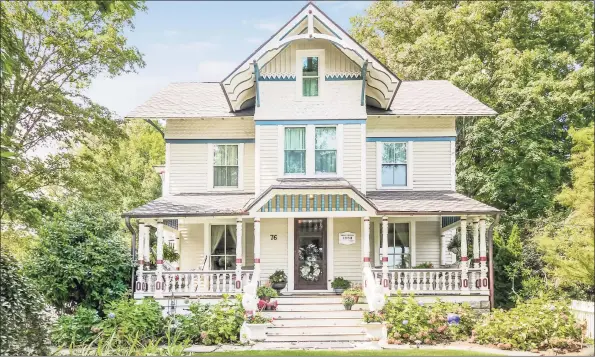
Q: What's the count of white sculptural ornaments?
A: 2